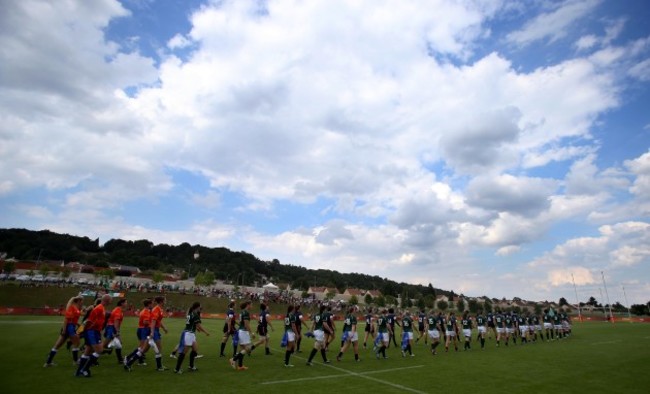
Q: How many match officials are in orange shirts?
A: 5